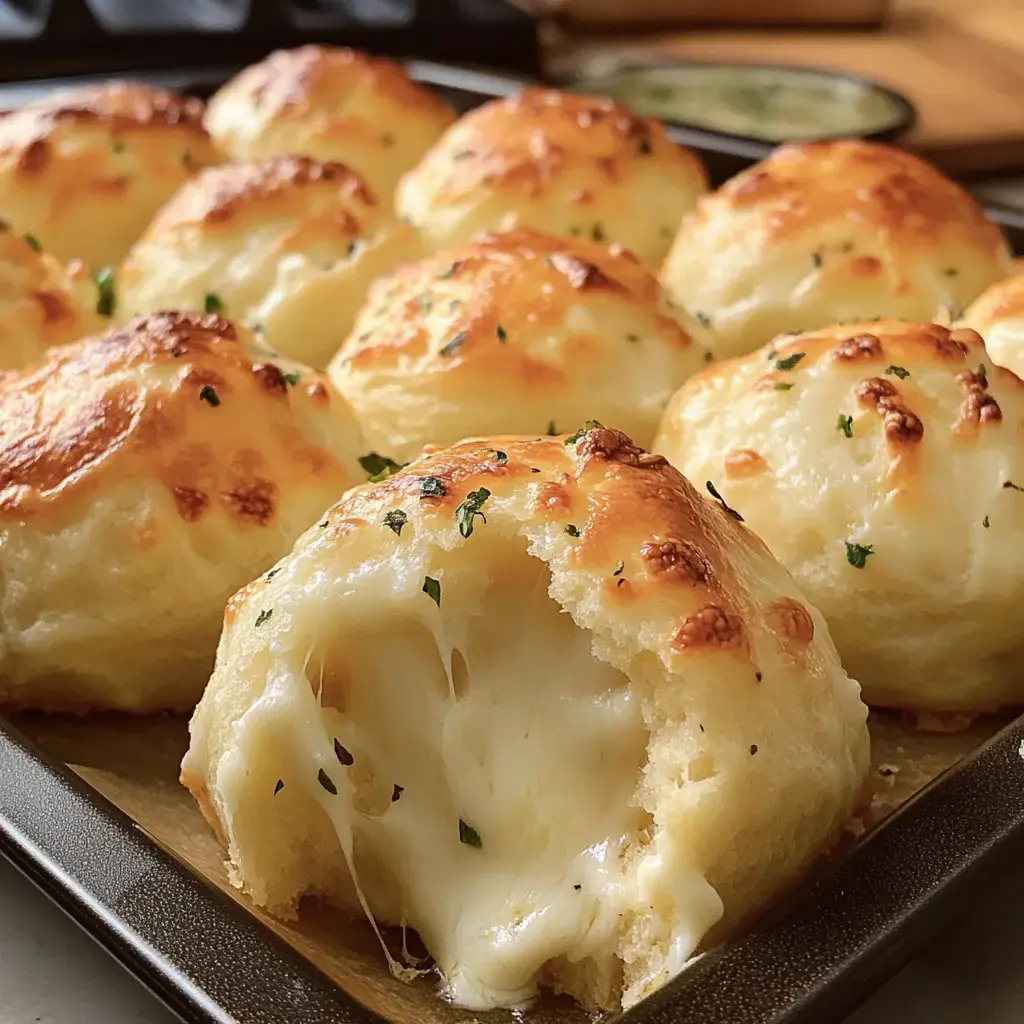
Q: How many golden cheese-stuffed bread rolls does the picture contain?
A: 11